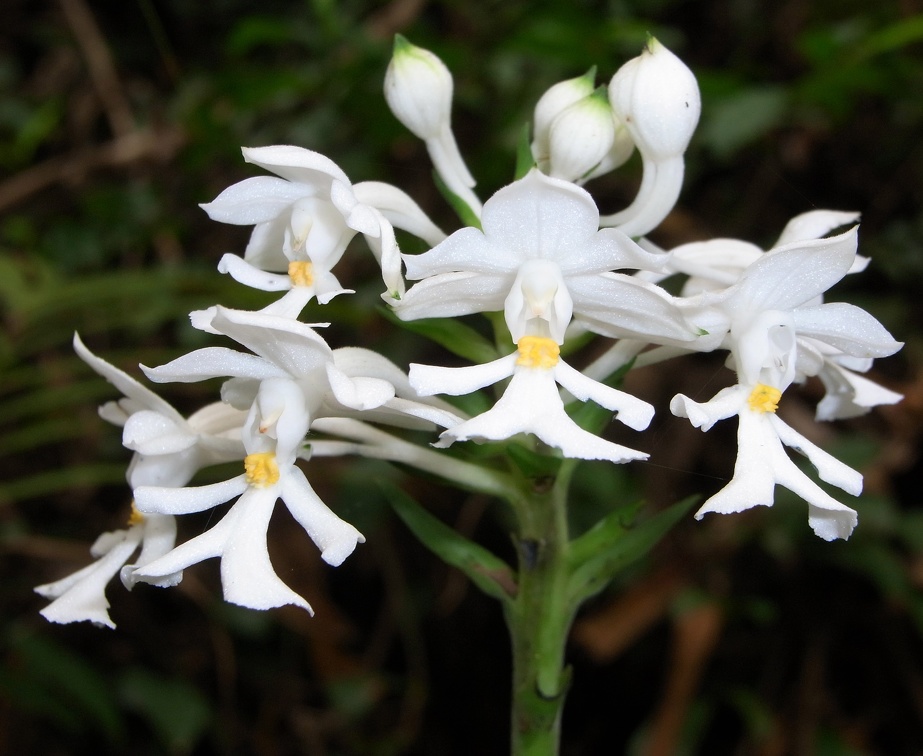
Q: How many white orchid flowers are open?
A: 6